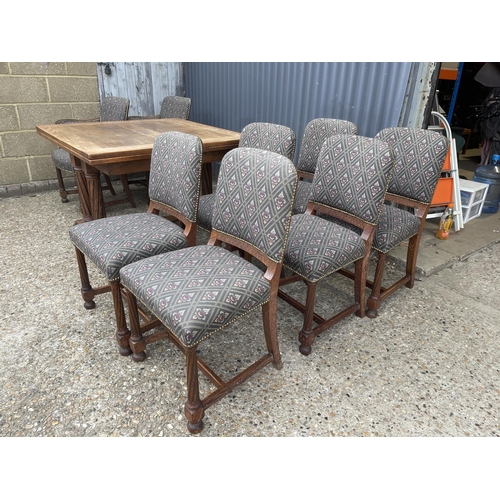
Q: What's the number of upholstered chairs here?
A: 8